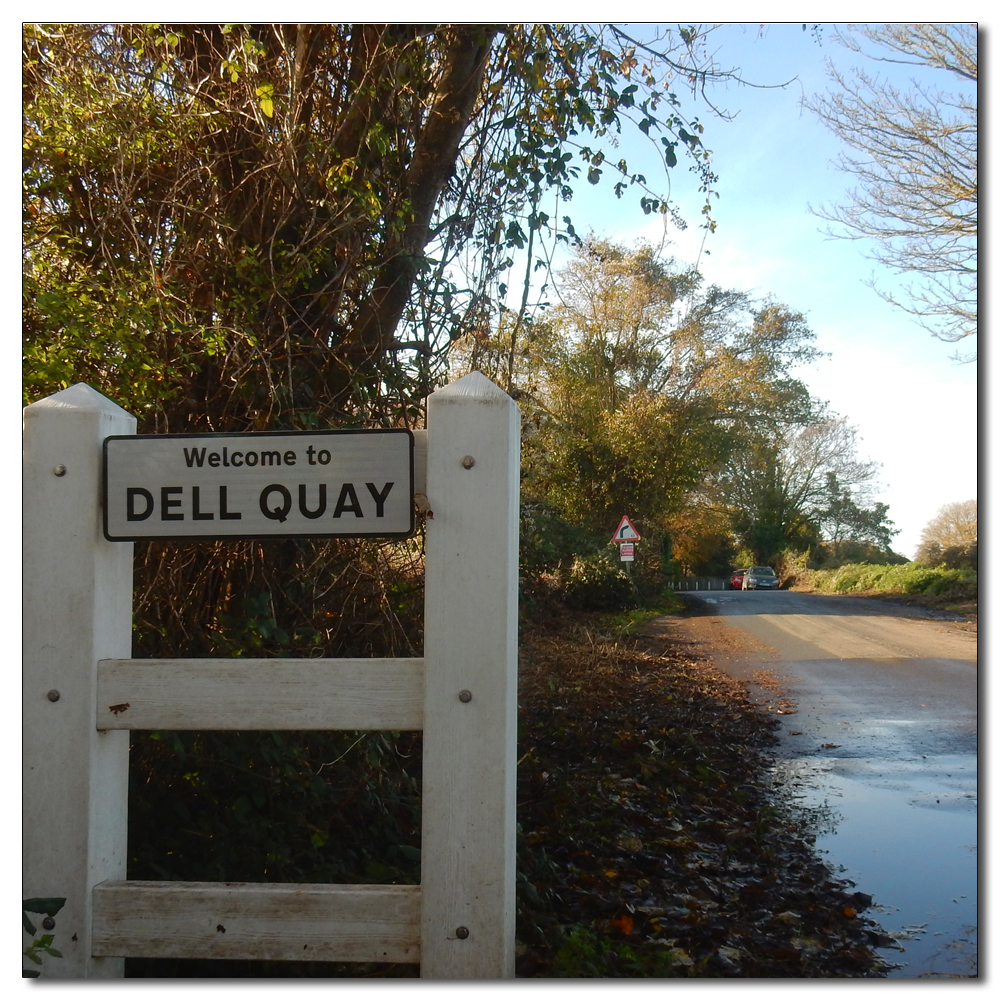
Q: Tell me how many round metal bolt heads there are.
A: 6